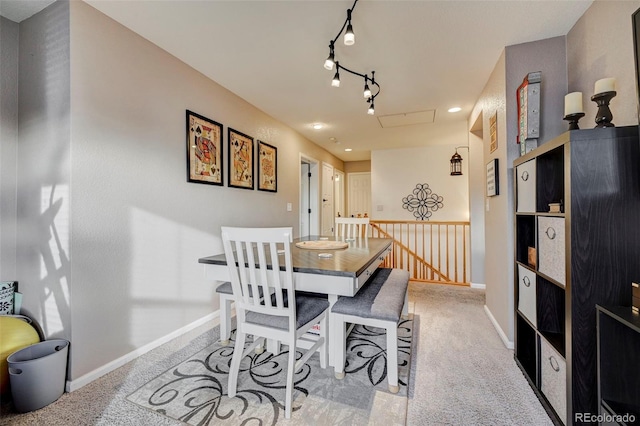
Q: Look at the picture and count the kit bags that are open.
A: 0